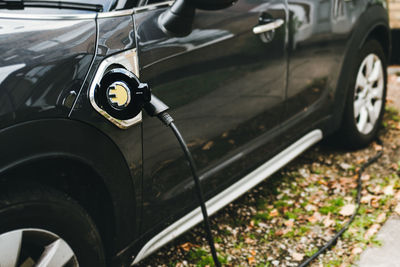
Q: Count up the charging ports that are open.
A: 1